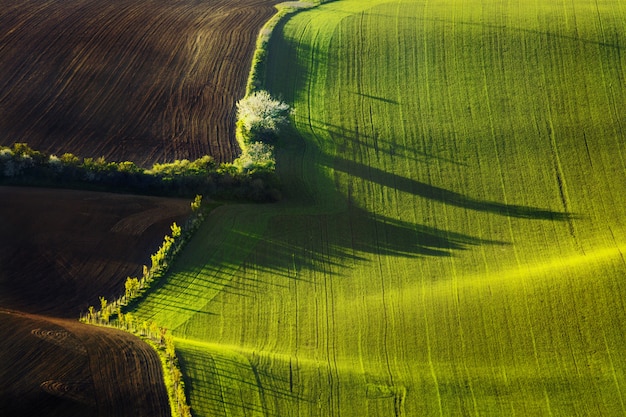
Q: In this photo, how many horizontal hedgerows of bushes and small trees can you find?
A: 1